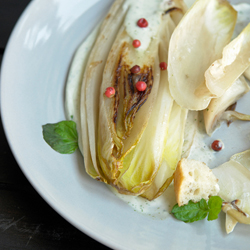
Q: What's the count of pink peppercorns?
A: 7